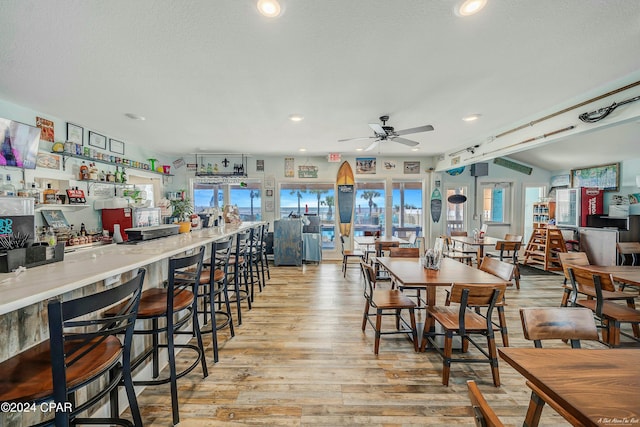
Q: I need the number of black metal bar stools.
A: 6